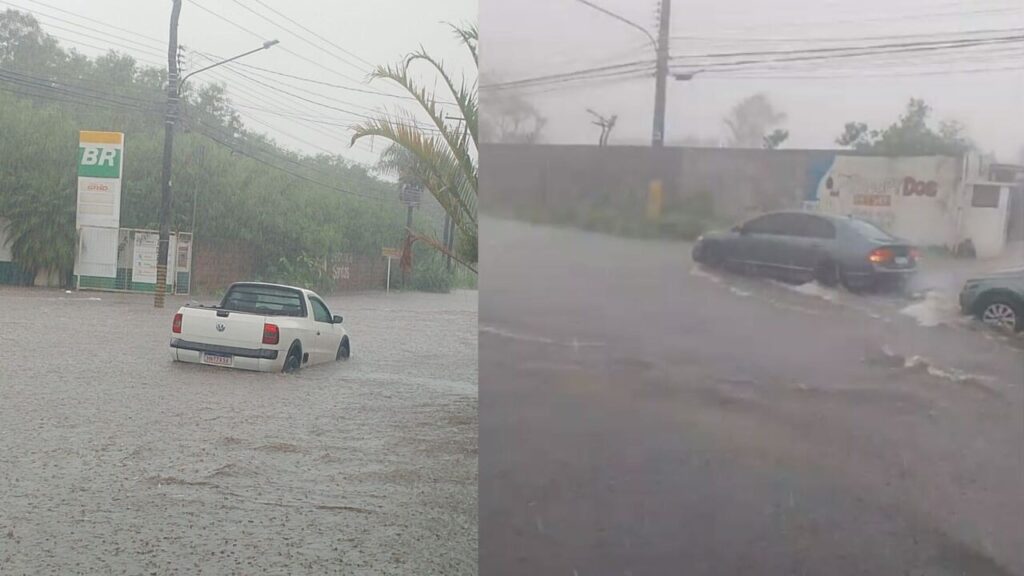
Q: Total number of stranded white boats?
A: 0